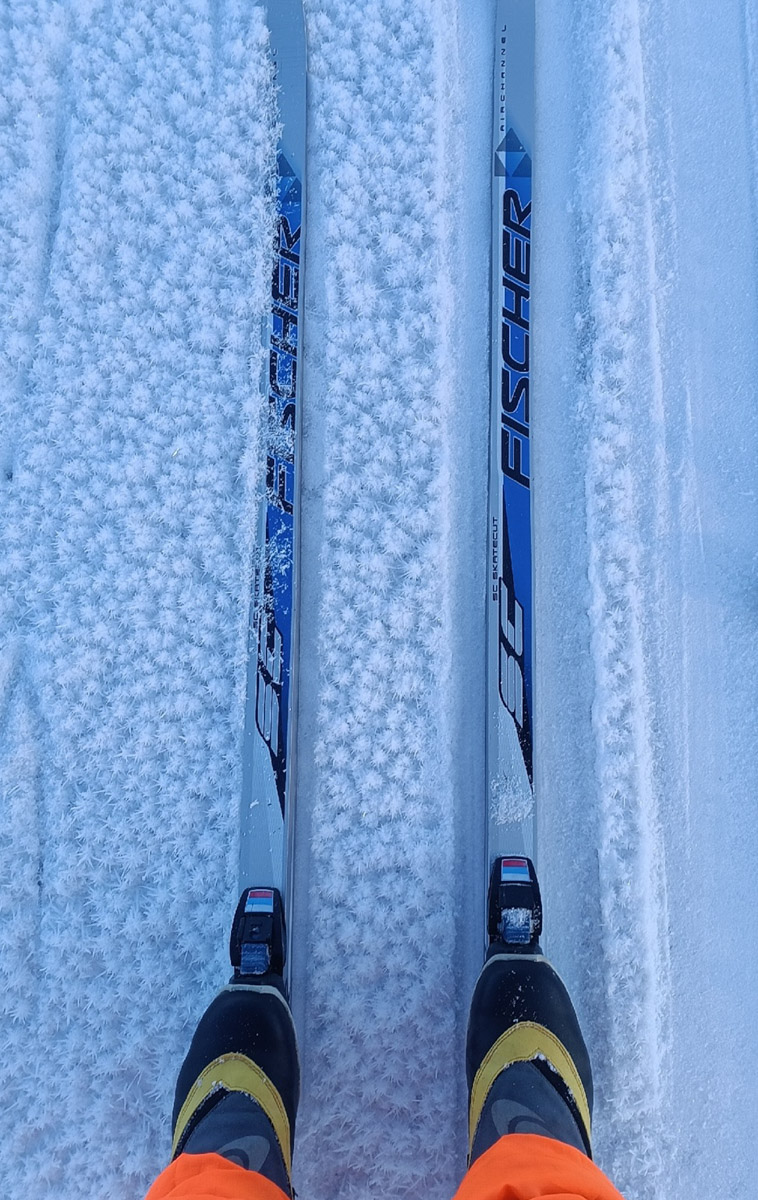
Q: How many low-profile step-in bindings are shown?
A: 2